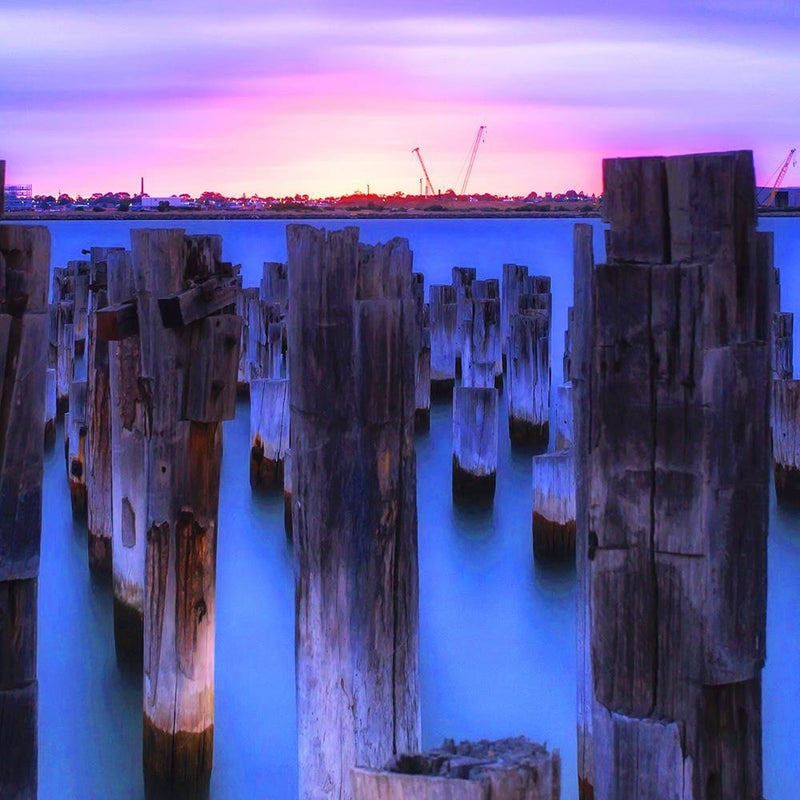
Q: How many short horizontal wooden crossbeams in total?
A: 2